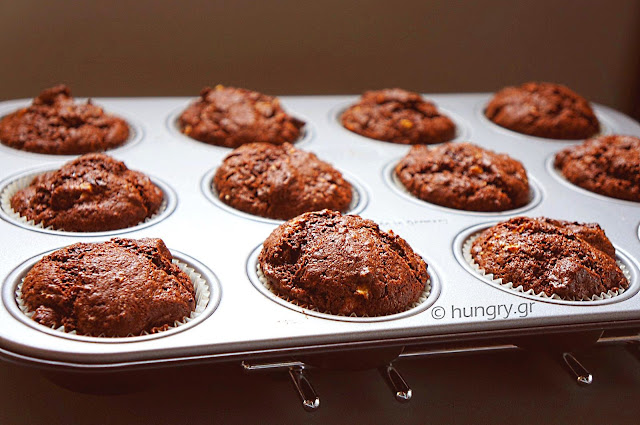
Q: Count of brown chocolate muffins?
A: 11